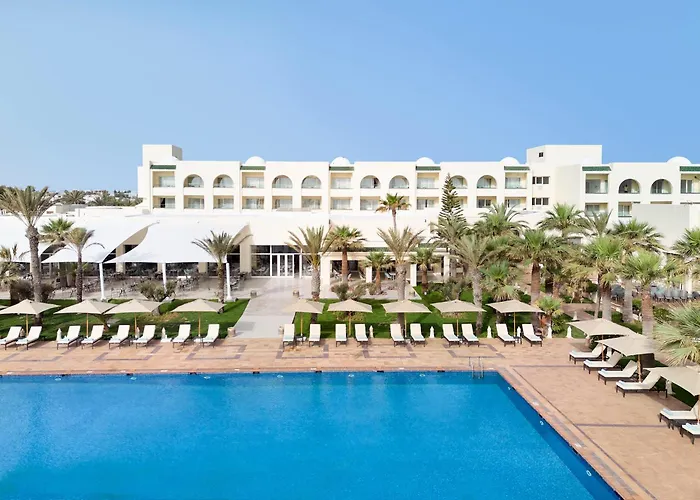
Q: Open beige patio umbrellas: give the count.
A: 12